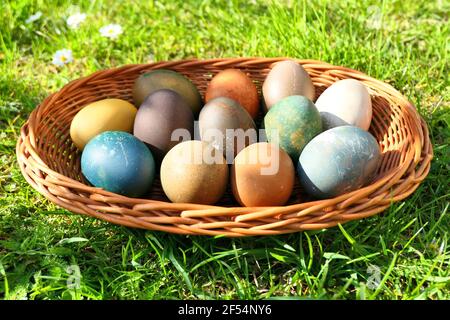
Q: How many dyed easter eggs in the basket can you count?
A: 12